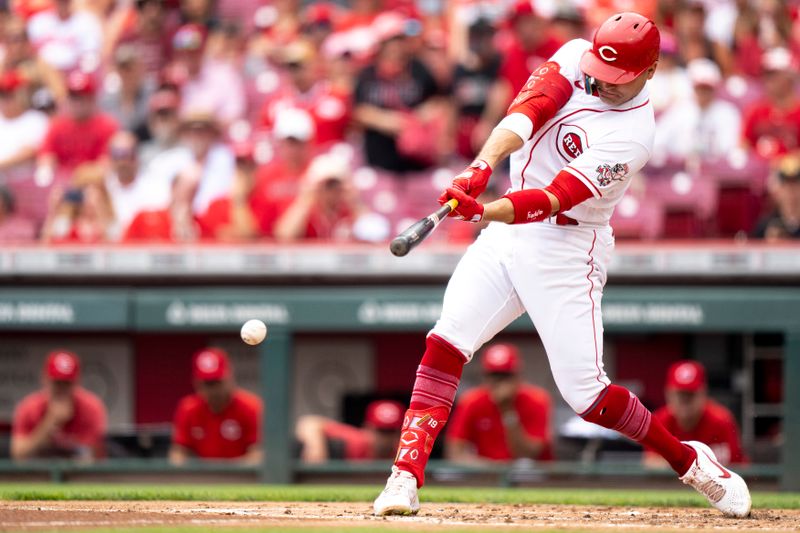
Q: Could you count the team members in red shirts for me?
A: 5